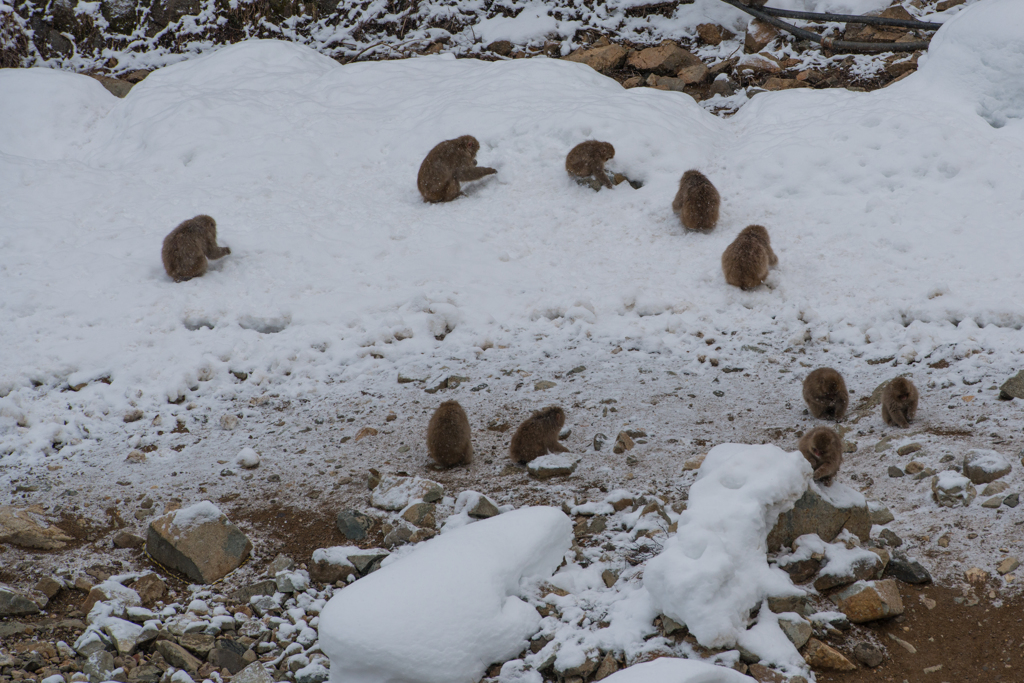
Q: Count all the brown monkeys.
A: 10